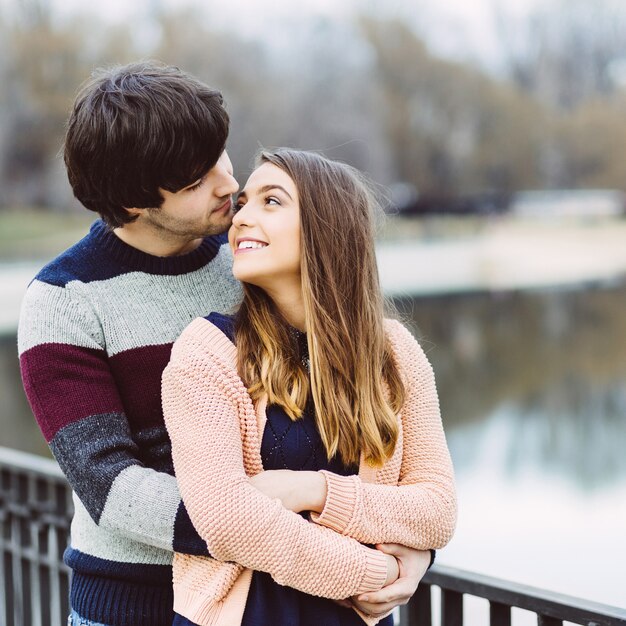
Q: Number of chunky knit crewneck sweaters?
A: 1